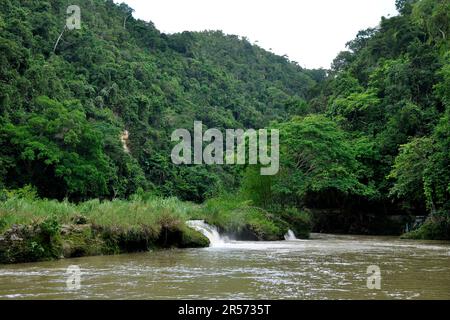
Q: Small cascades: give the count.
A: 2